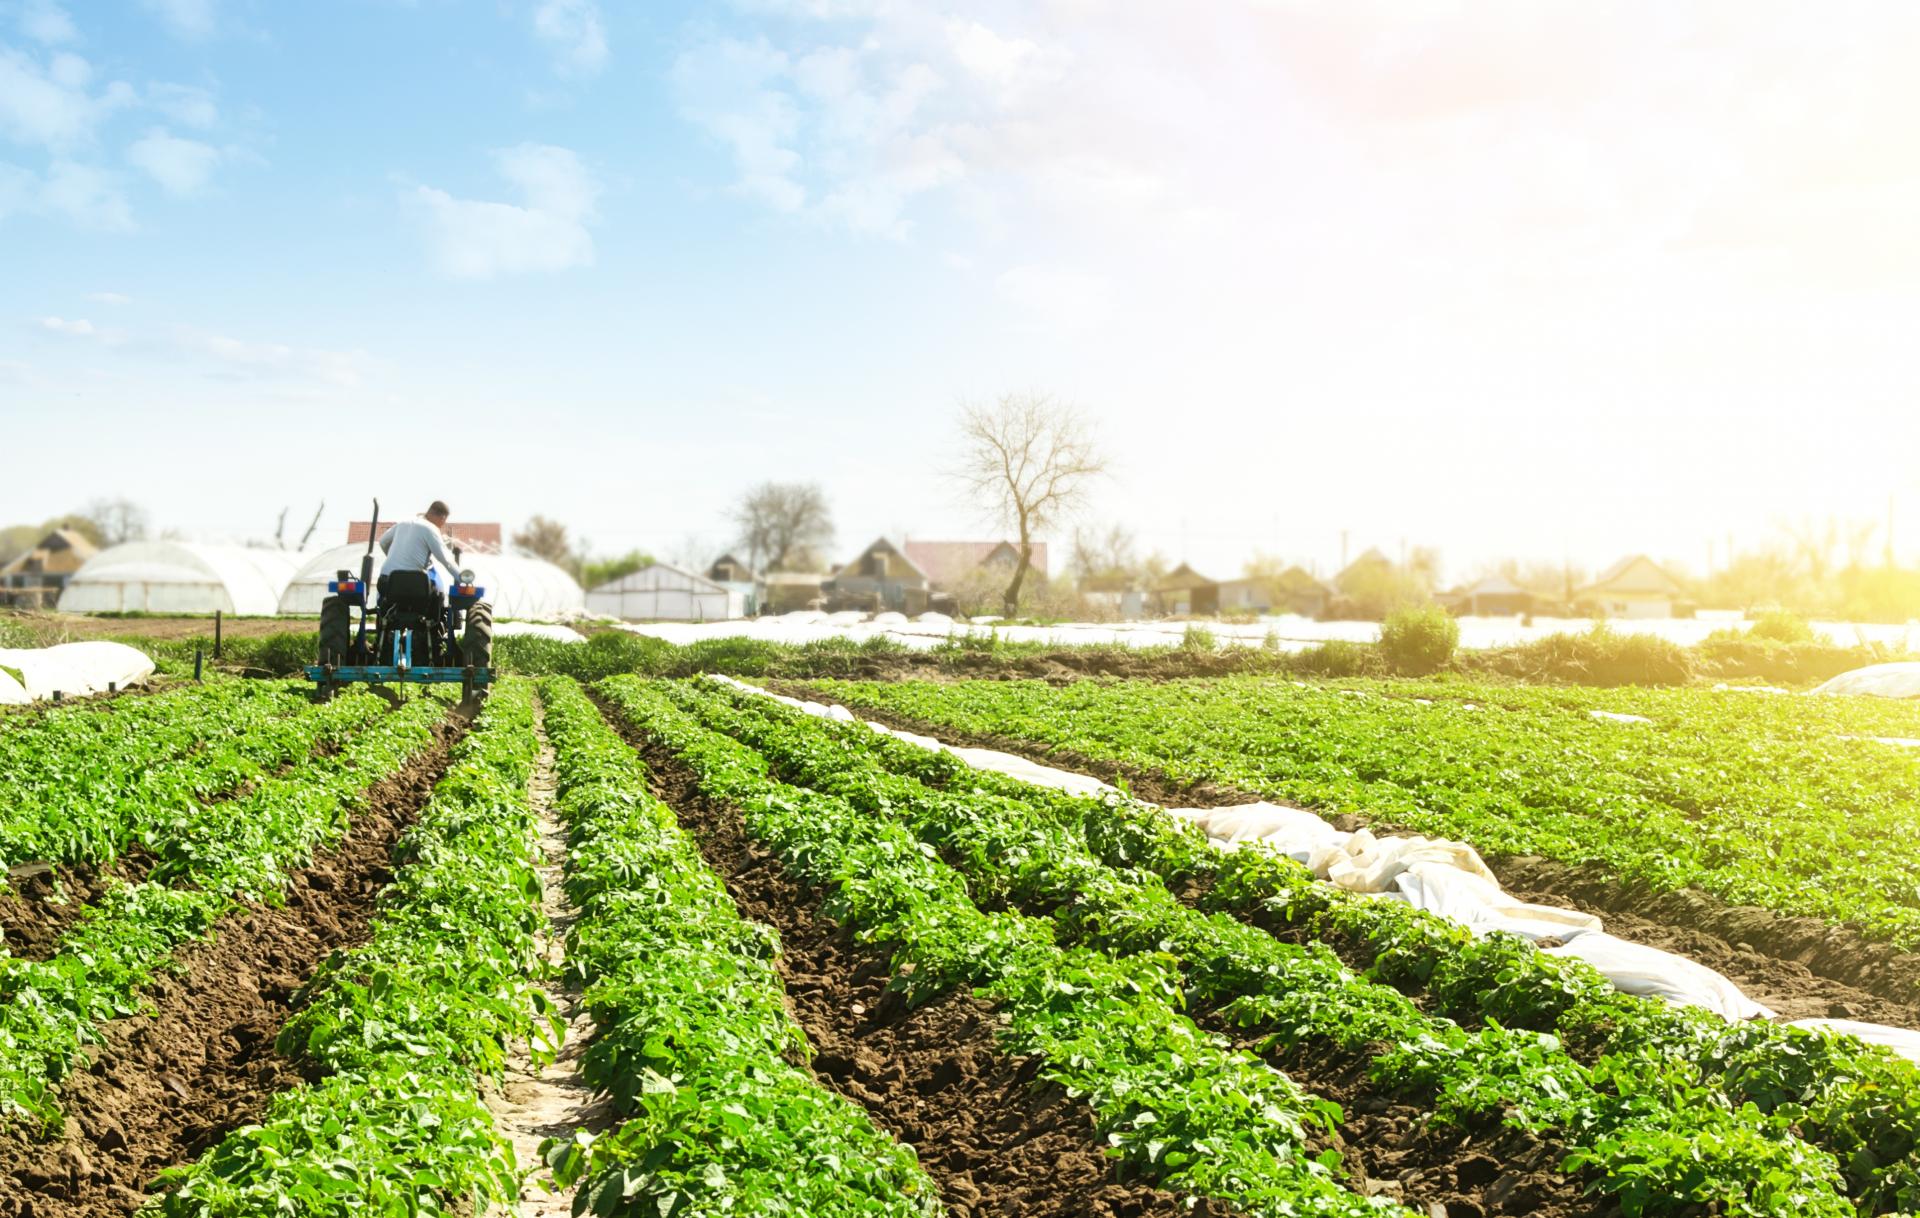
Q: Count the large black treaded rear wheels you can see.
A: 2